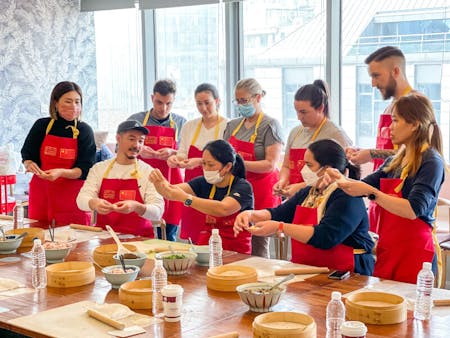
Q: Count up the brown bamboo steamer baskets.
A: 7